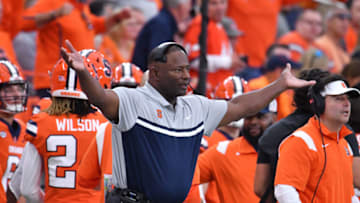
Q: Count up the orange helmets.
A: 5